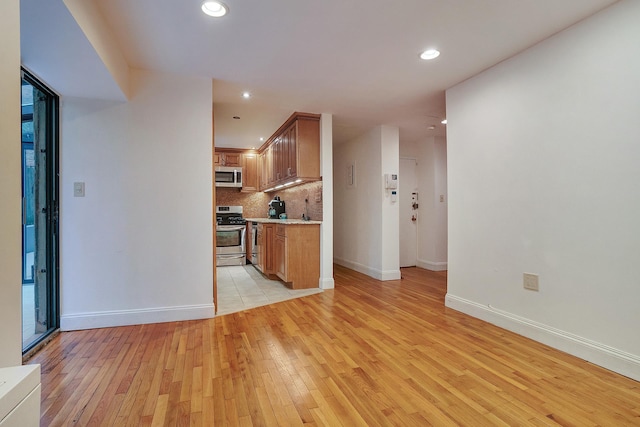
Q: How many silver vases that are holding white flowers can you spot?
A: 0